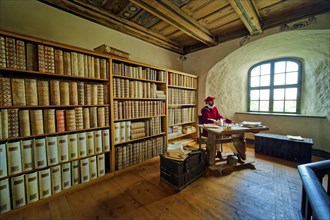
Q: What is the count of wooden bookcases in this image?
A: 3